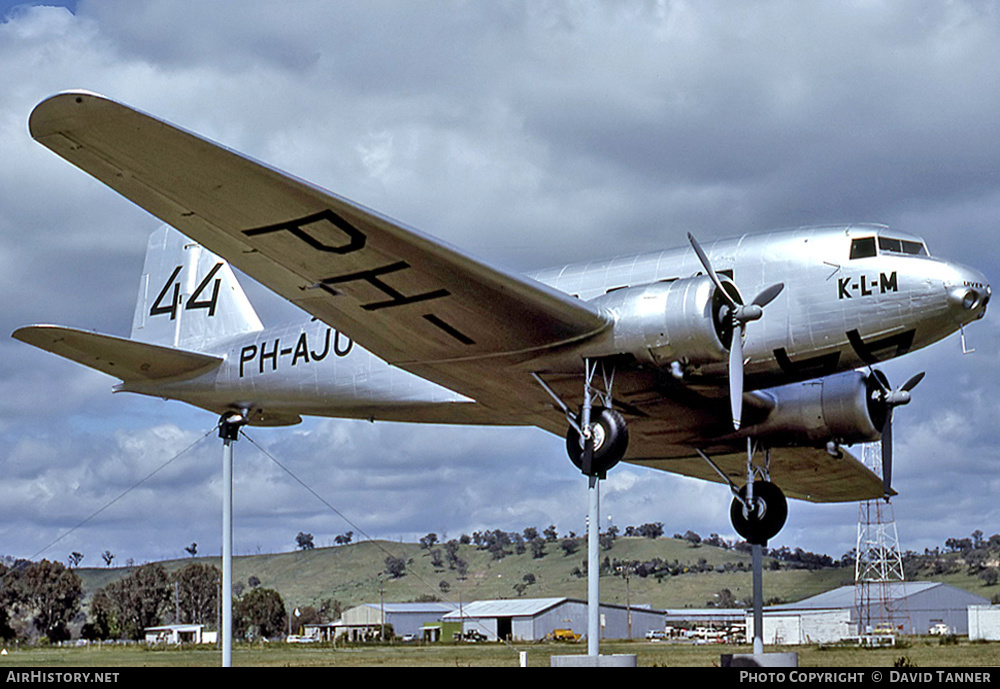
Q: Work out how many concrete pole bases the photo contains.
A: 2